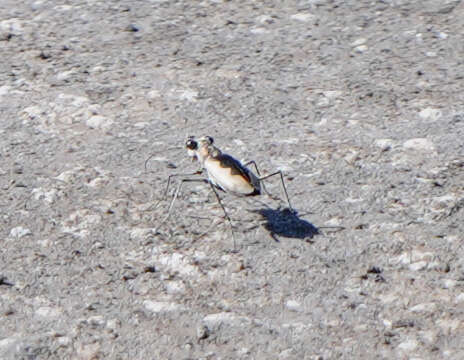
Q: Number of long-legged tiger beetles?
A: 1